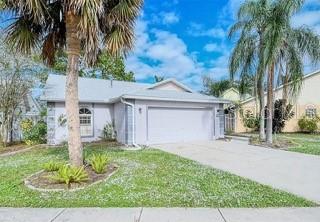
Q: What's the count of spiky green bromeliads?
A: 3